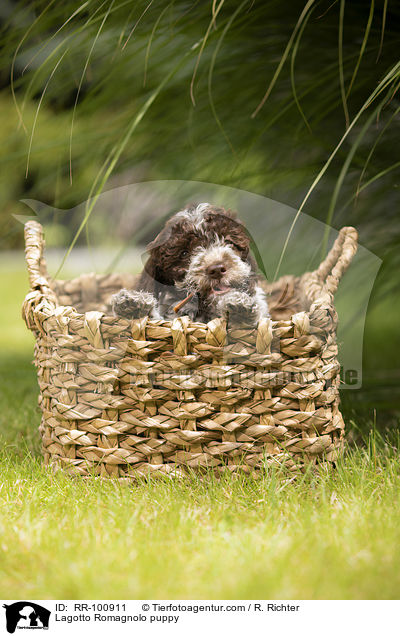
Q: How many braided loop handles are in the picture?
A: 2